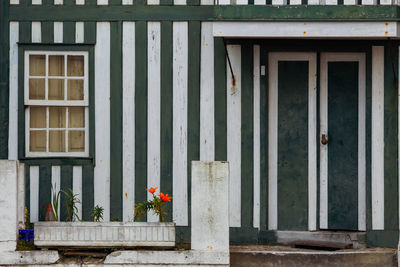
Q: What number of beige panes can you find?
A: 12